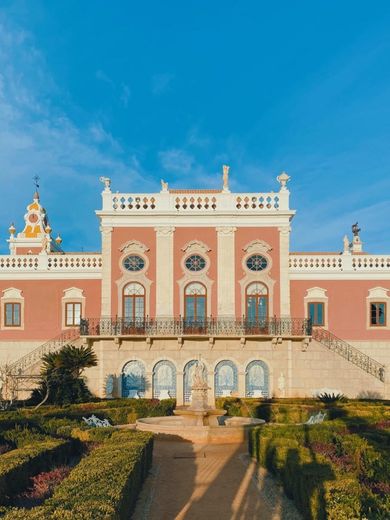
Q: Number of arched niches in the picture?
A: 5